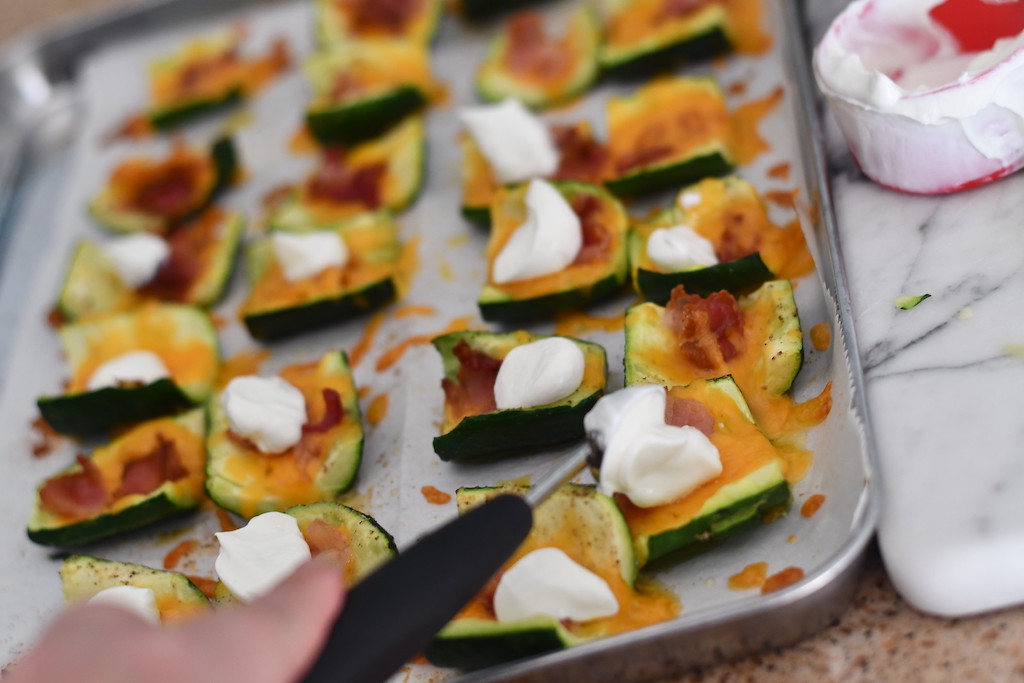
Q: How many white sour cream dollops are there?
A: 12